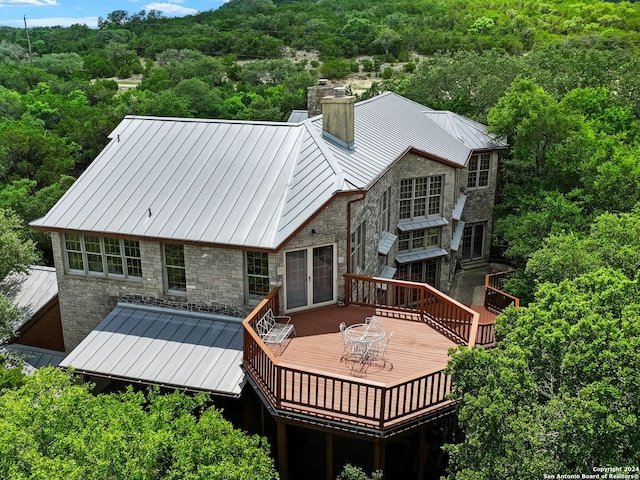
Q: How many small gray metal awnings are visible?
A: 6